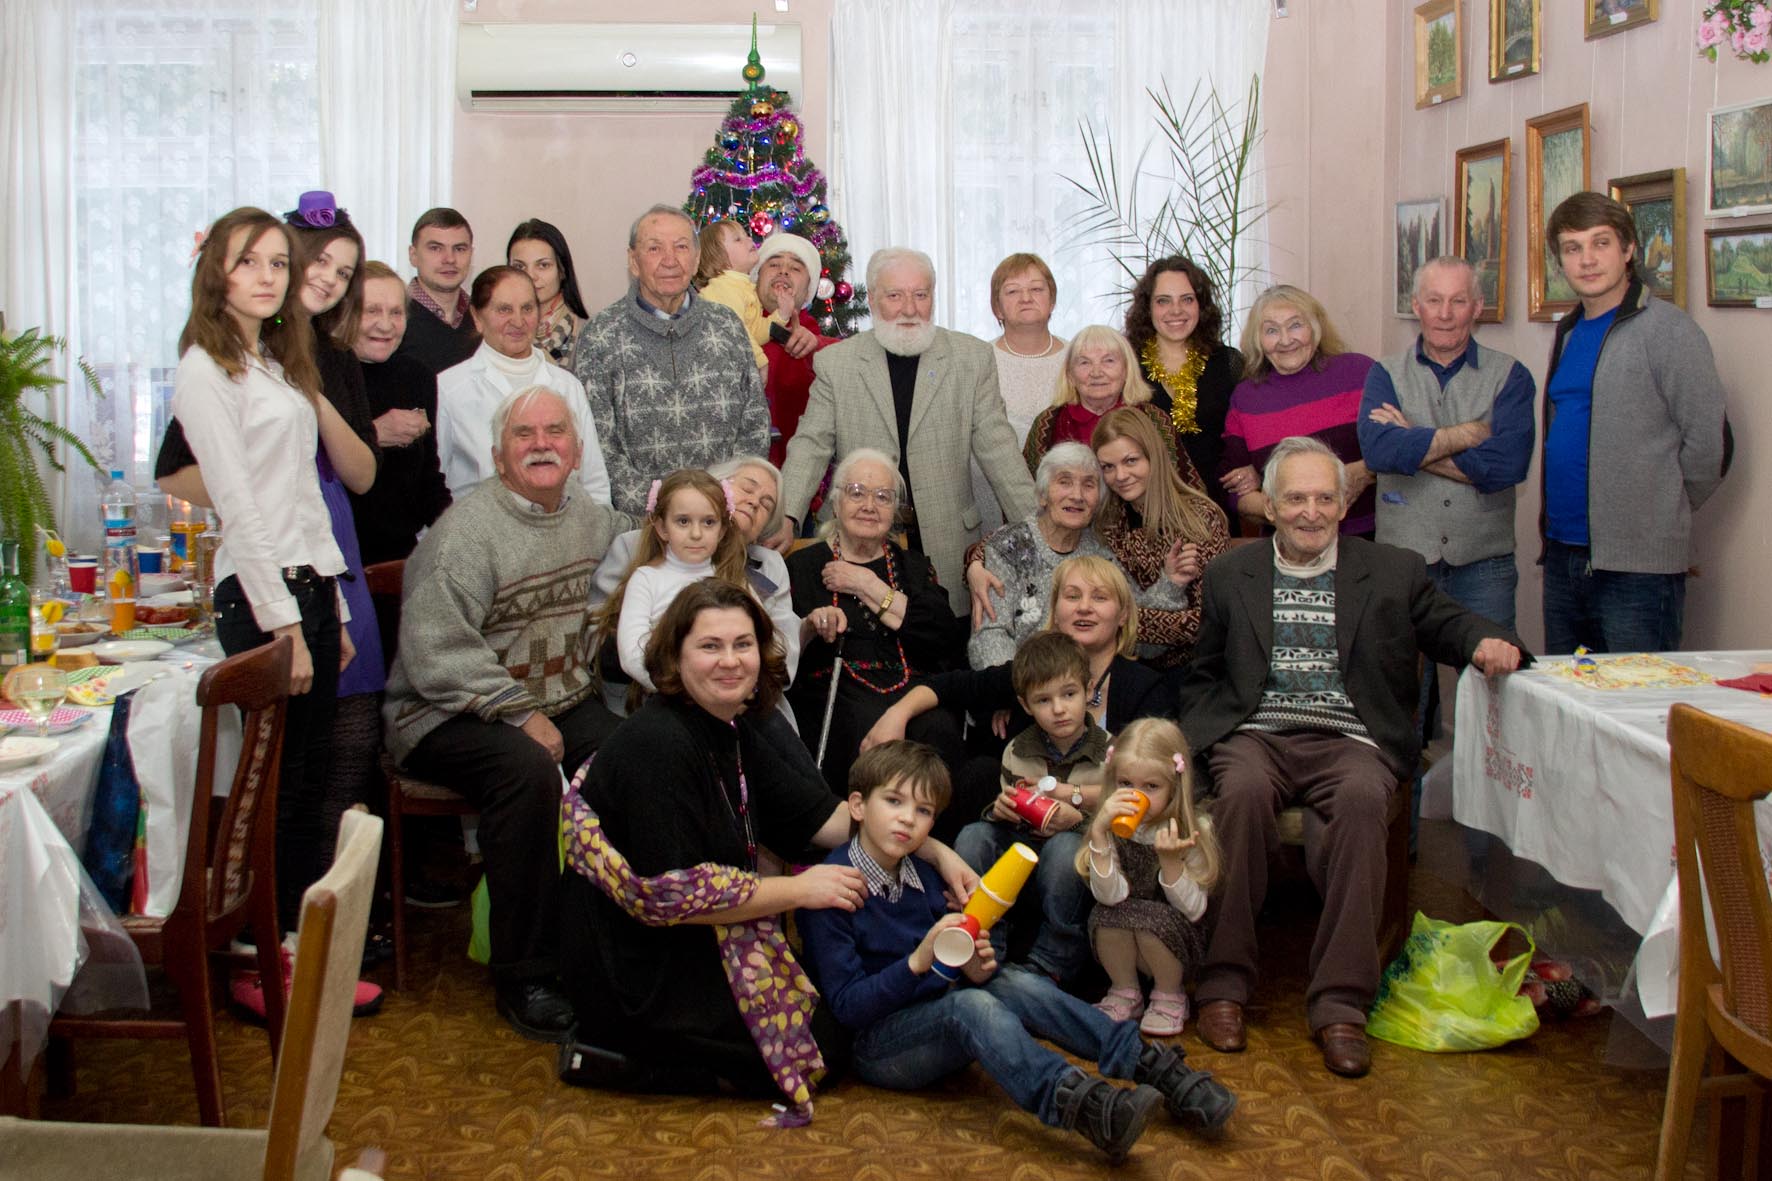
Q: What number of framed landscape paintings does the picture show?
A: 9